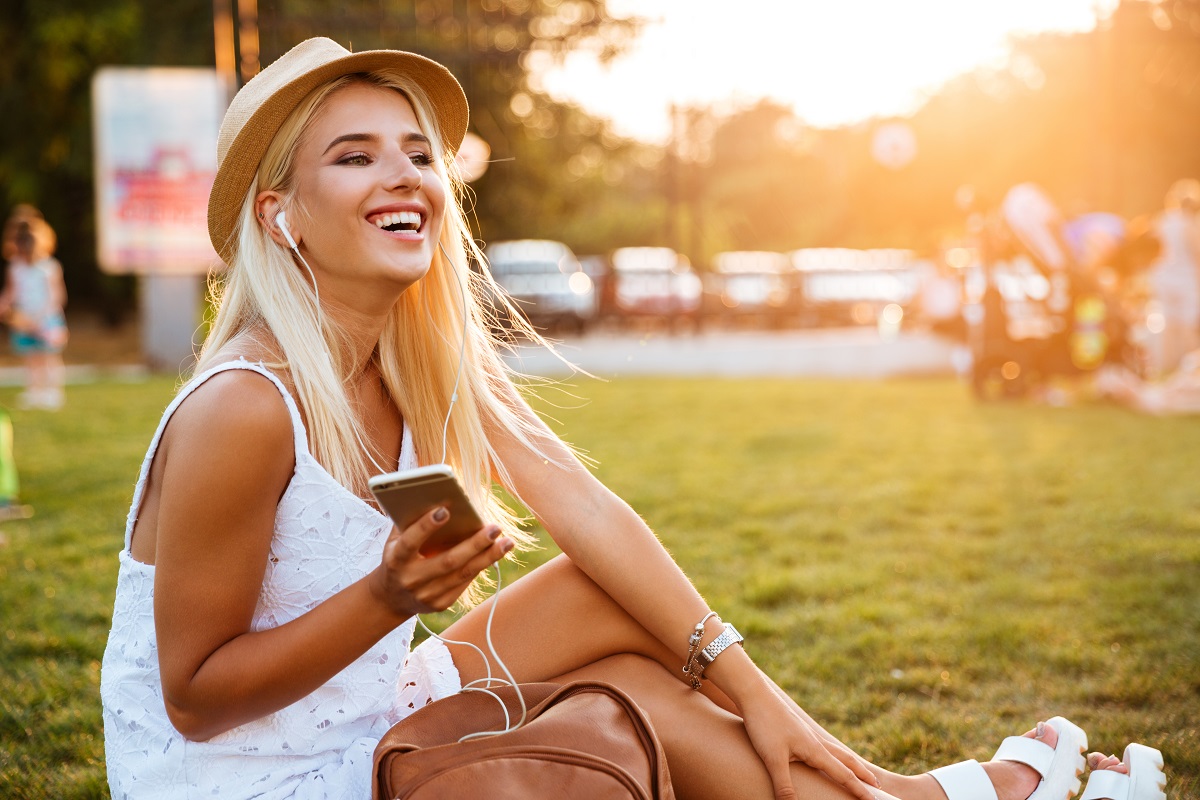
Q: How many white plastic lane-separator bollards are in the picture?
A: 0